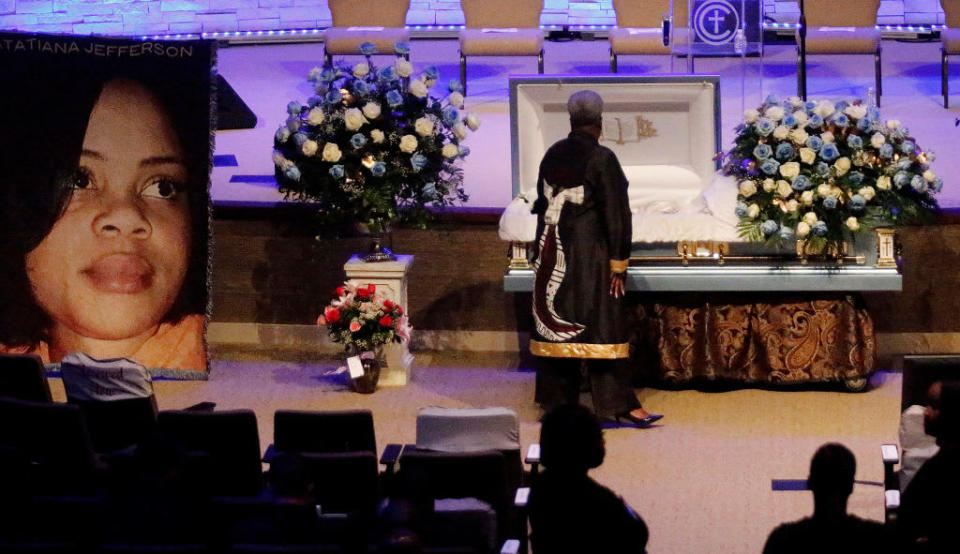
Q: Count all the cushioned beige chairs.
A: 5